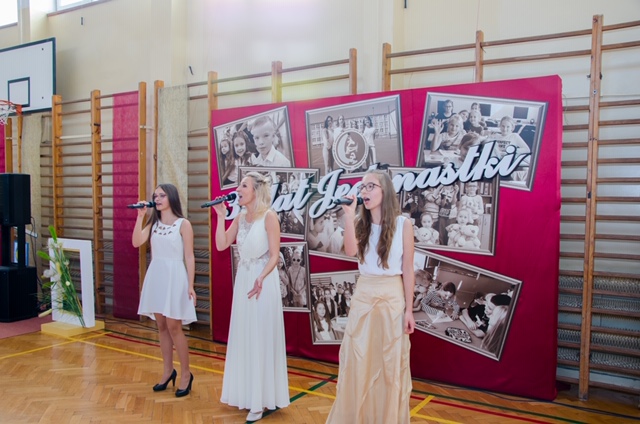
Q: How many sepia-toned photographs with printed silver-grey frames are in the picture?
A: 9